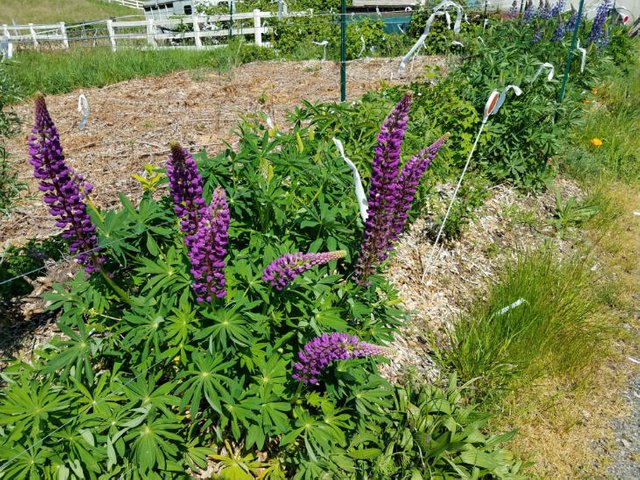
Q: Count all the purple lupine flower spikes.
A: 7